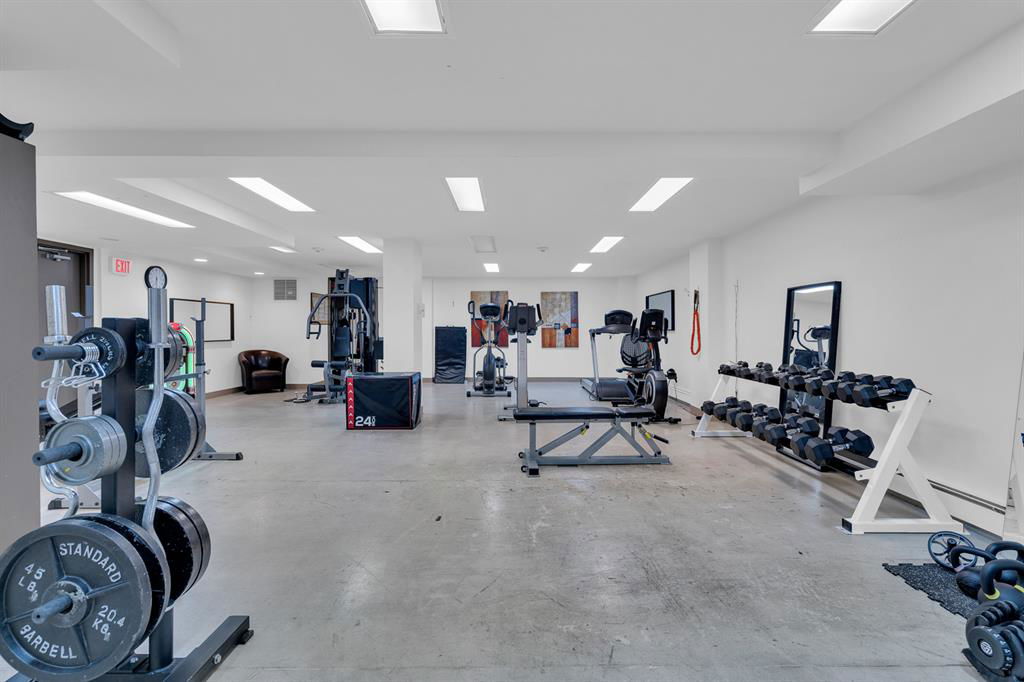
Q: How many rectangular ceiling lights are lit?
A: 11